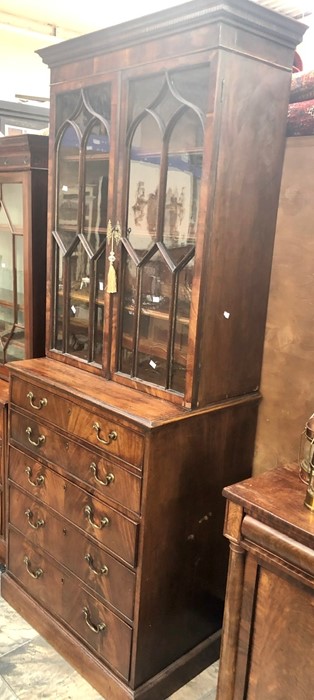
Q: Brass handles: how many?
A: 10